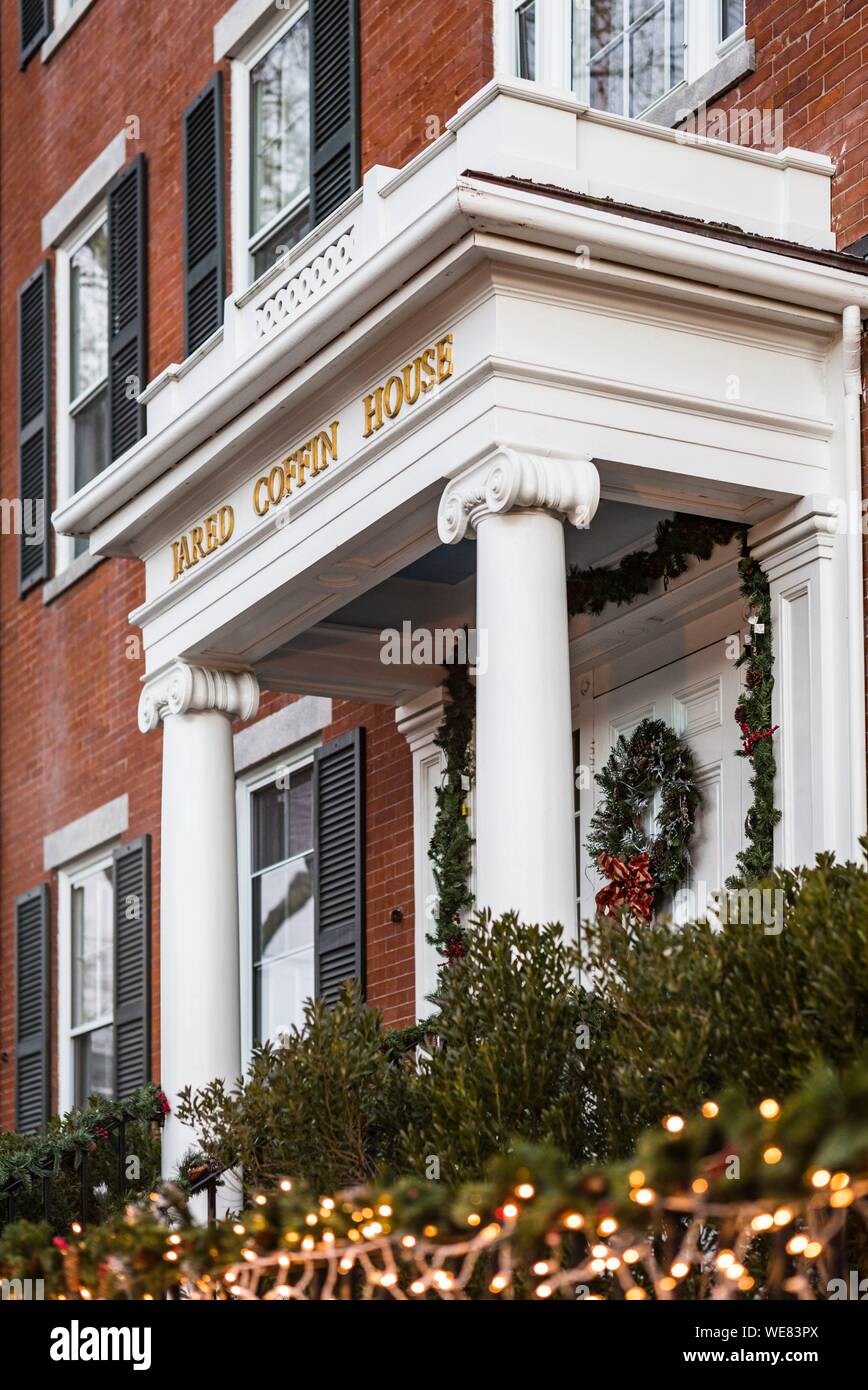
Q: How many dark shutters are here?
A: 8